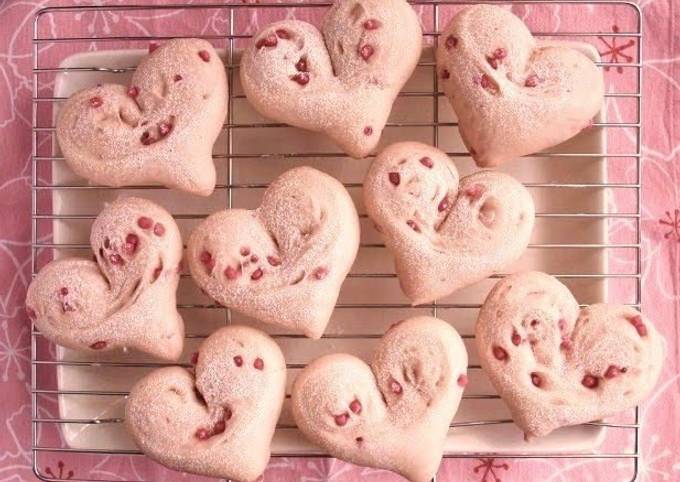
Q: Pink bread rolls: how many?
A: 9